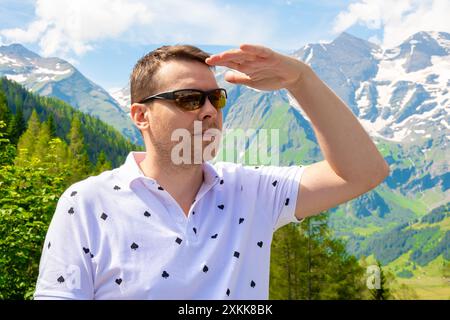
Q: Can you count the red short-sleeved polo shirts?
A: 0